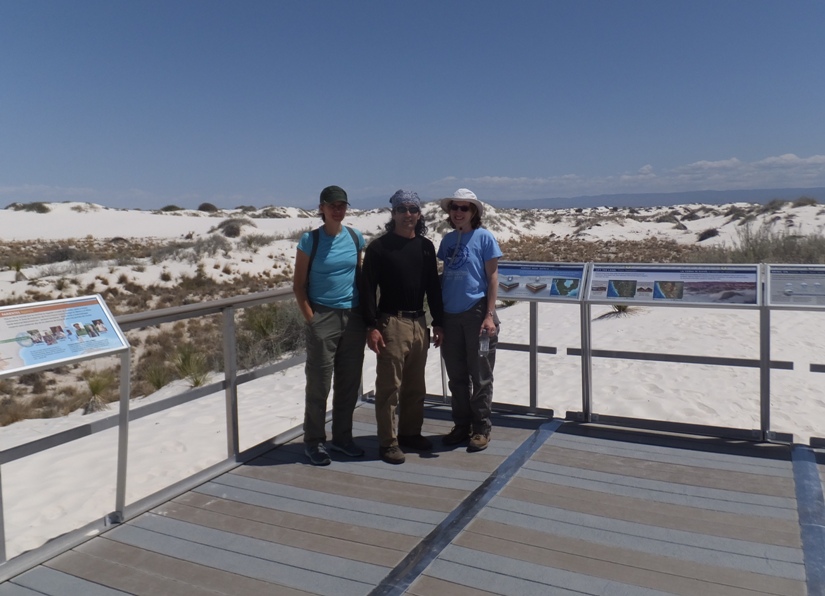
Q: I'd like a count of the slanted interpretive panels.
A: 4